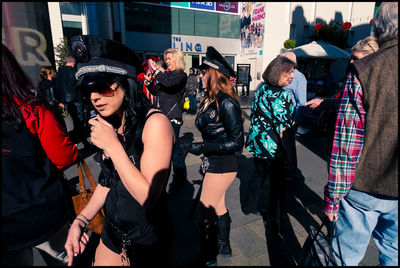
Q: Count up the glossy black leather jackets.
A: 1